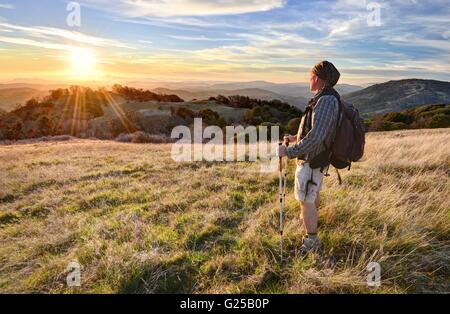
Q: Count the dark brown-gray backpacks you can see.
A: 1